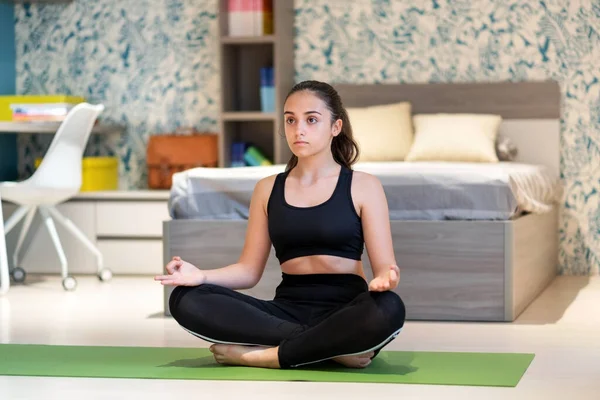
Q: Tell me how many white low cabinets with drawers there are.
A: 1